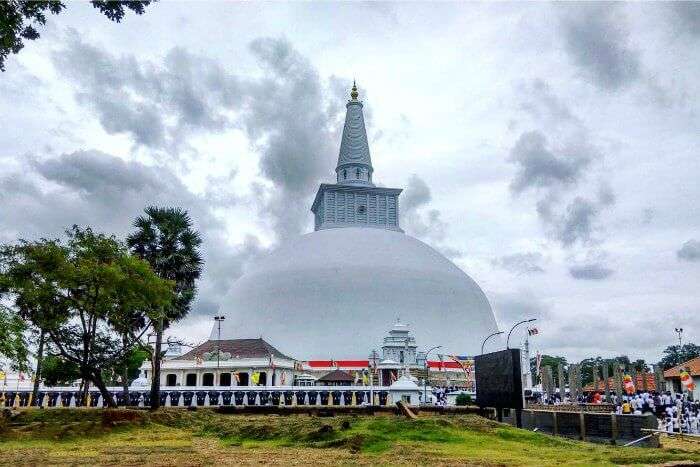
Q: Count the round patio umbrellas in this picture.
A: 0